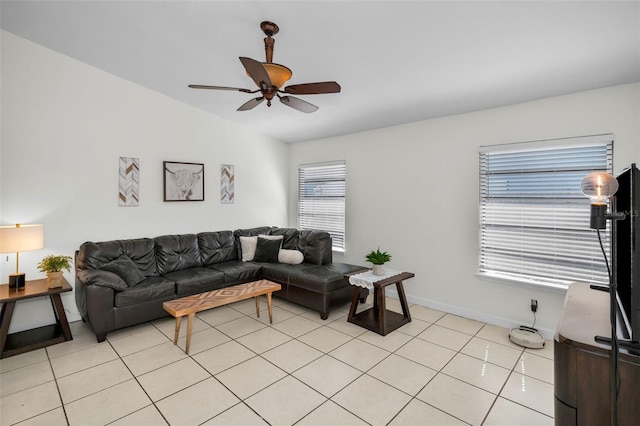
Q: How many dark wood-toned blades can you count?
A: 5